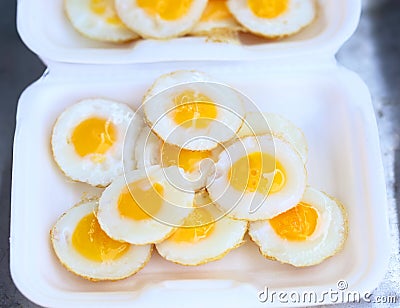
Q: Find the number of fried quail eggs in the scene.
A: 13